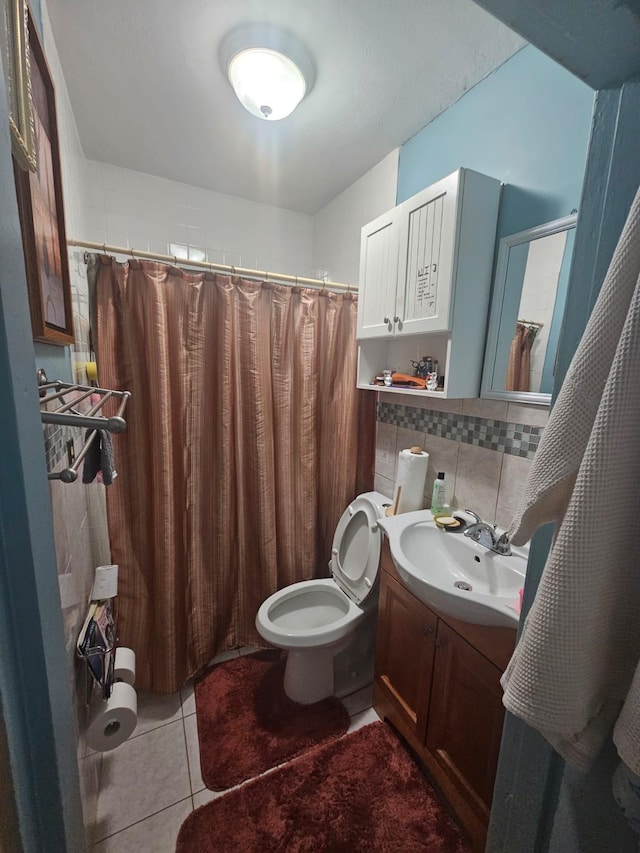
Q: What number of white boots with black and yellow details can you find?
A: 0